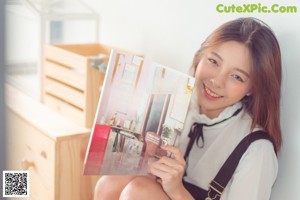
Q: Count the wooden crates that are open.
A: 1